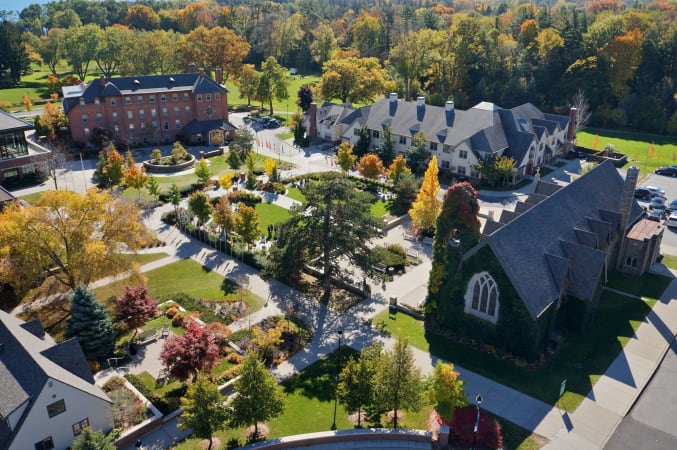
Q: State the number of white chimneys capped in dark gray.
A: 3